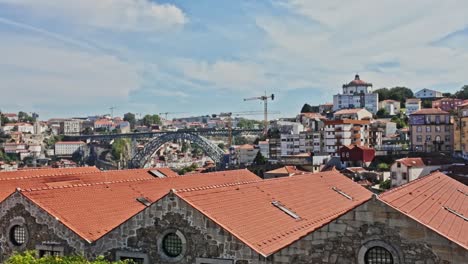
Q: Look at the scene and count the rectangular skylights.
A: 6